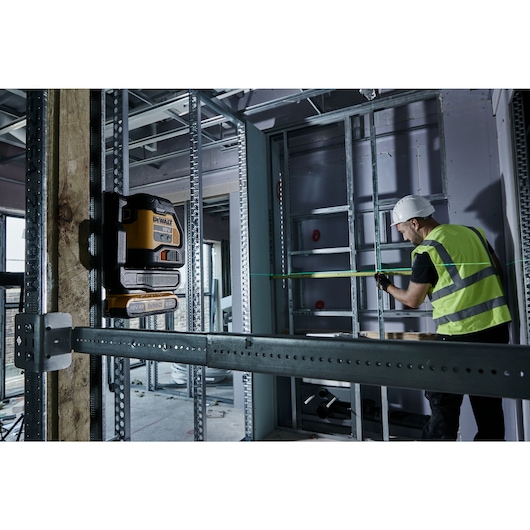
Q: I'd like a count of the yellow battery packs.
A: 1